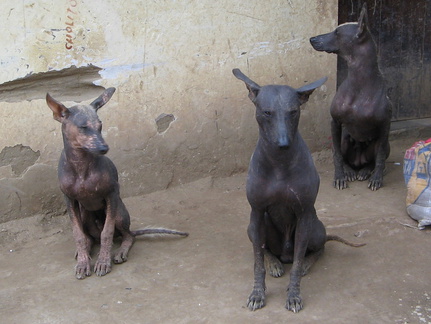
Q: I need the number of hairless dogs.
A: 3